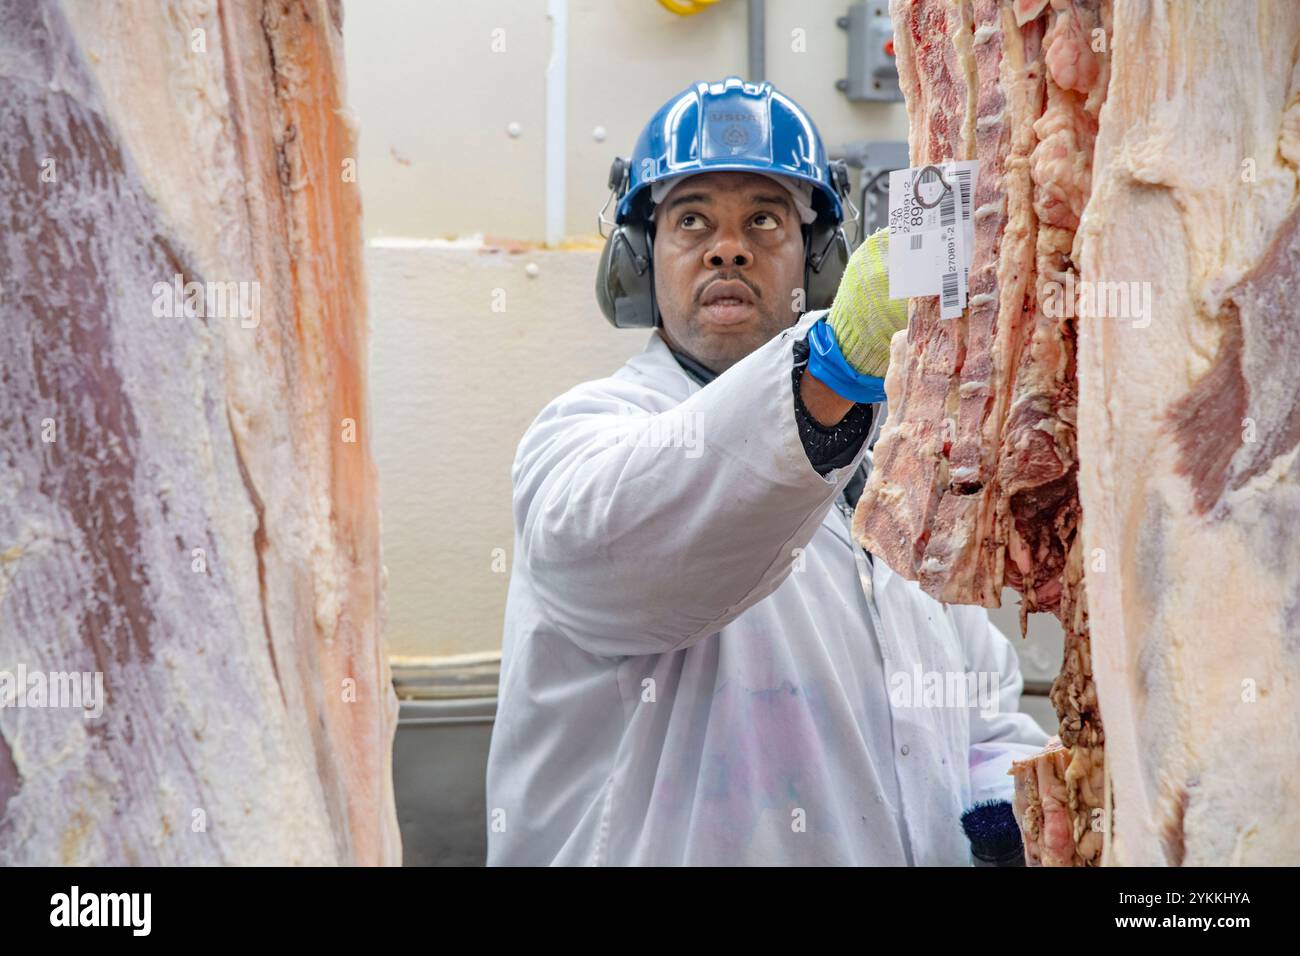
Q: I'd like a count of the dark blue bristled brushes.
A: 1